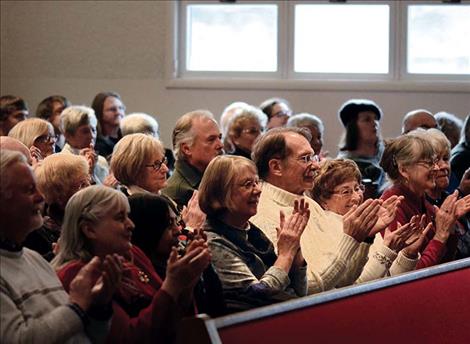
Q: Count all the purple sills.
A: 0